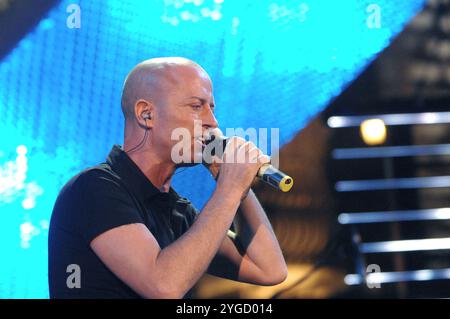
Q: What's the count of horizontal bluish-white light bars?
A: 6